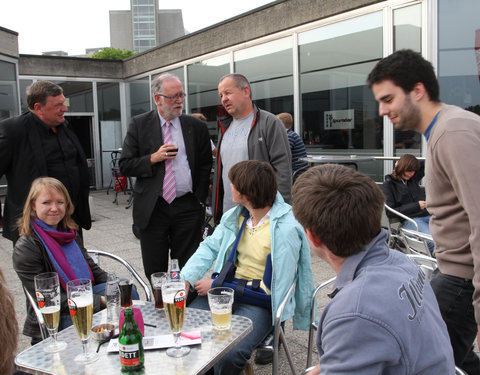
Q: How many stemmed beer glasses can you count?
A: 3